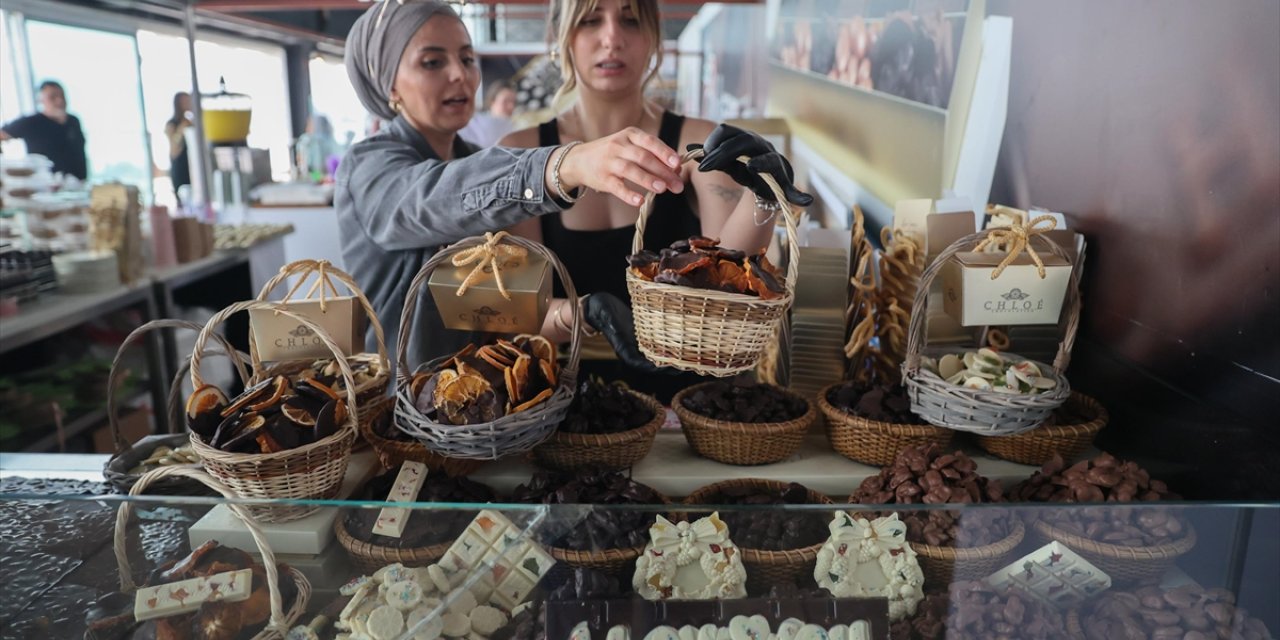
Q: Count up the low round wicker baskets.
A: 10